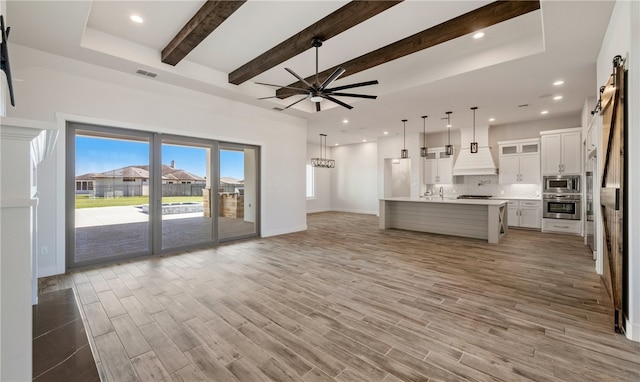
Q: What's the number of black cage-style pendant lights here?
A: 4